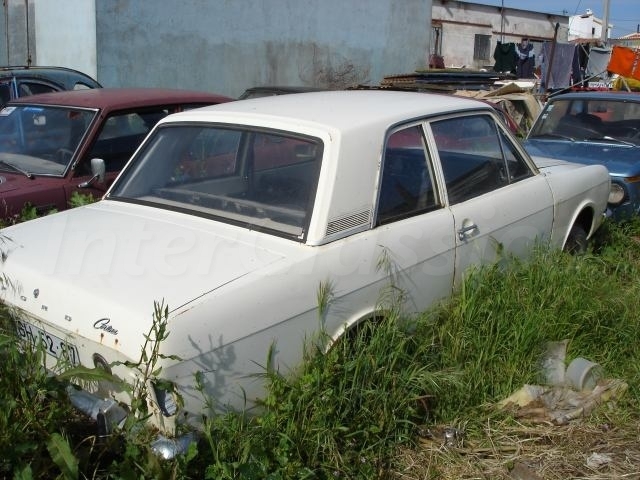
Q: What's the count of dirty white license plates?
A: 1